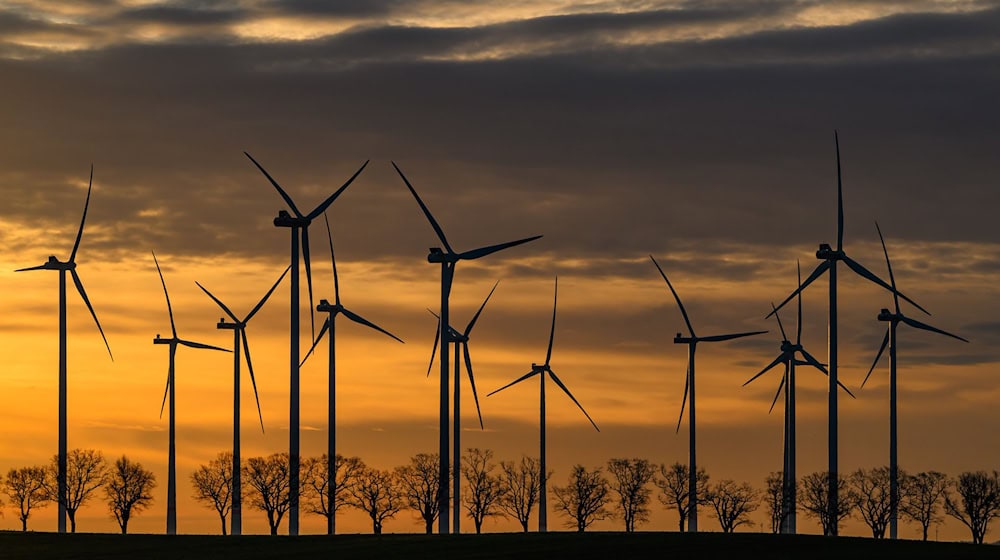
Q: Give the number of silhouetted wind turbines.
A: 13